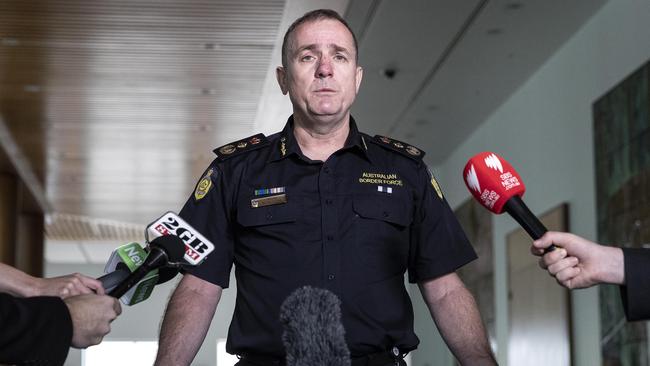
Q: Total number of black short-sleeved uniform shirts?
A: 1